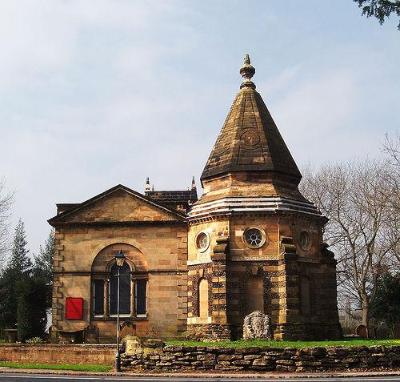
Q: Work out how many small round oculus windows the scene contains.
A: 3